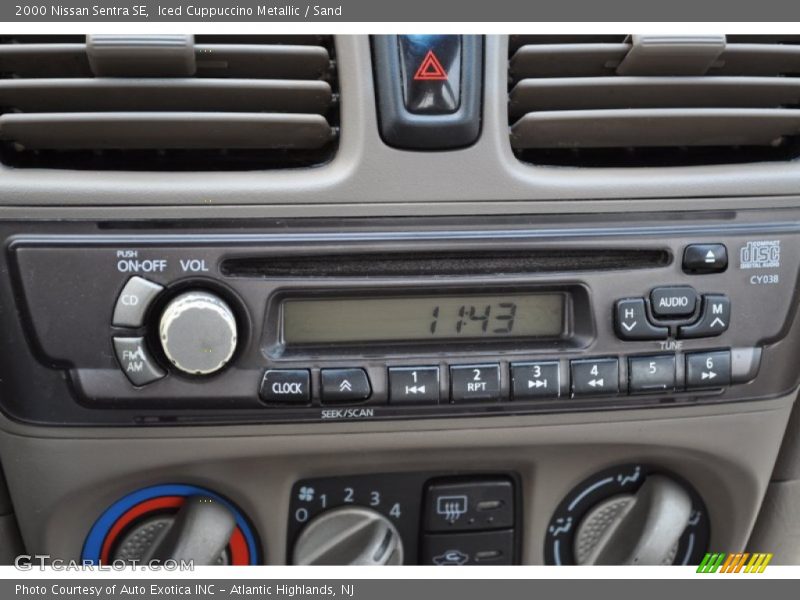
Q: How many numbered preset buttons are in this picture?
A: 6